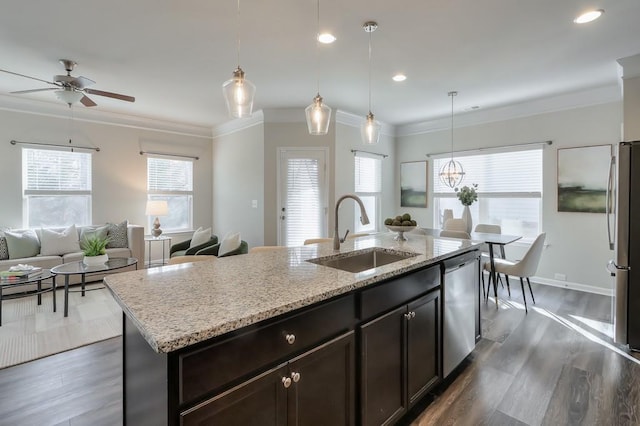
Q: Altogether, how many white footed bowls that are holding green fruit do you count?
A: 1